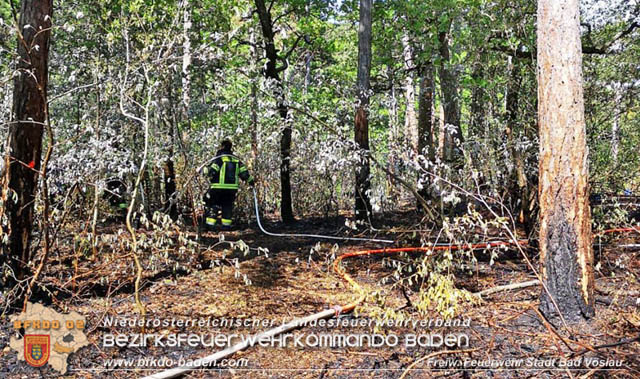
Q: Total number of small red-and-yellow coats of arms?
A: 1